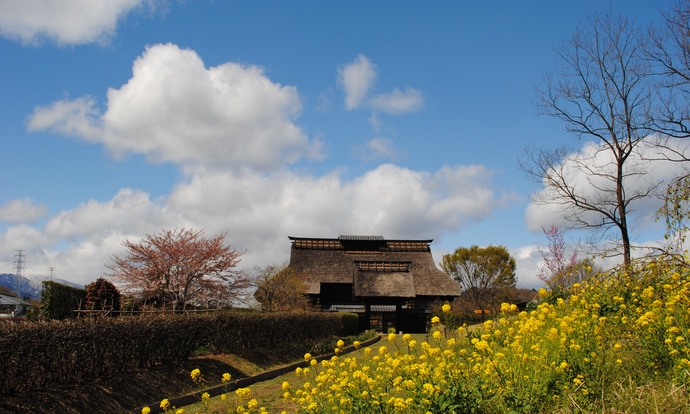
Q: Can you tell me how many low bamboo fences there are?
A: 1